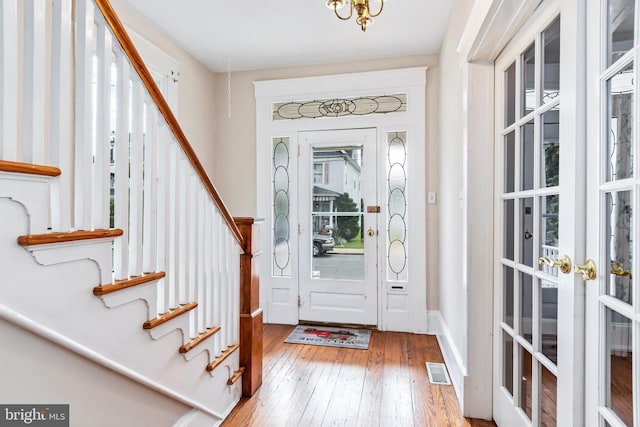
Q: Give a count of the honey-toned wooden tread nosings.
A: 7